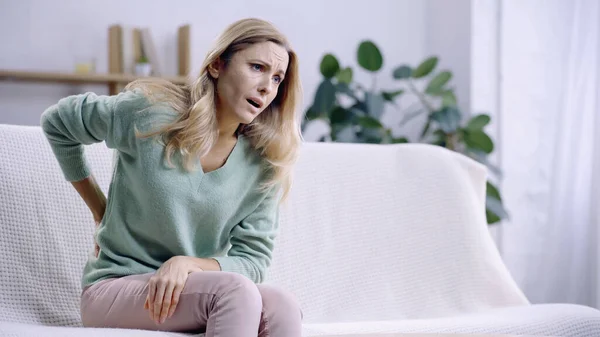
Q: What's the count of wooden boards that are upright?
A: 2